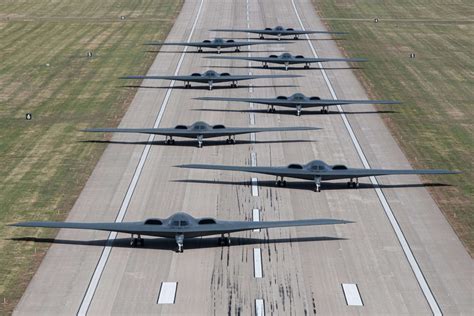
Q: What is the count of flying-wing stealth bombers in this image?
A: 8